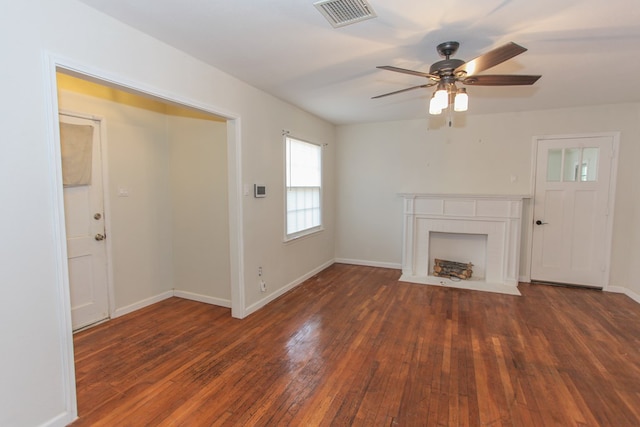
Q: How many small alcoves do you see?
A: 1